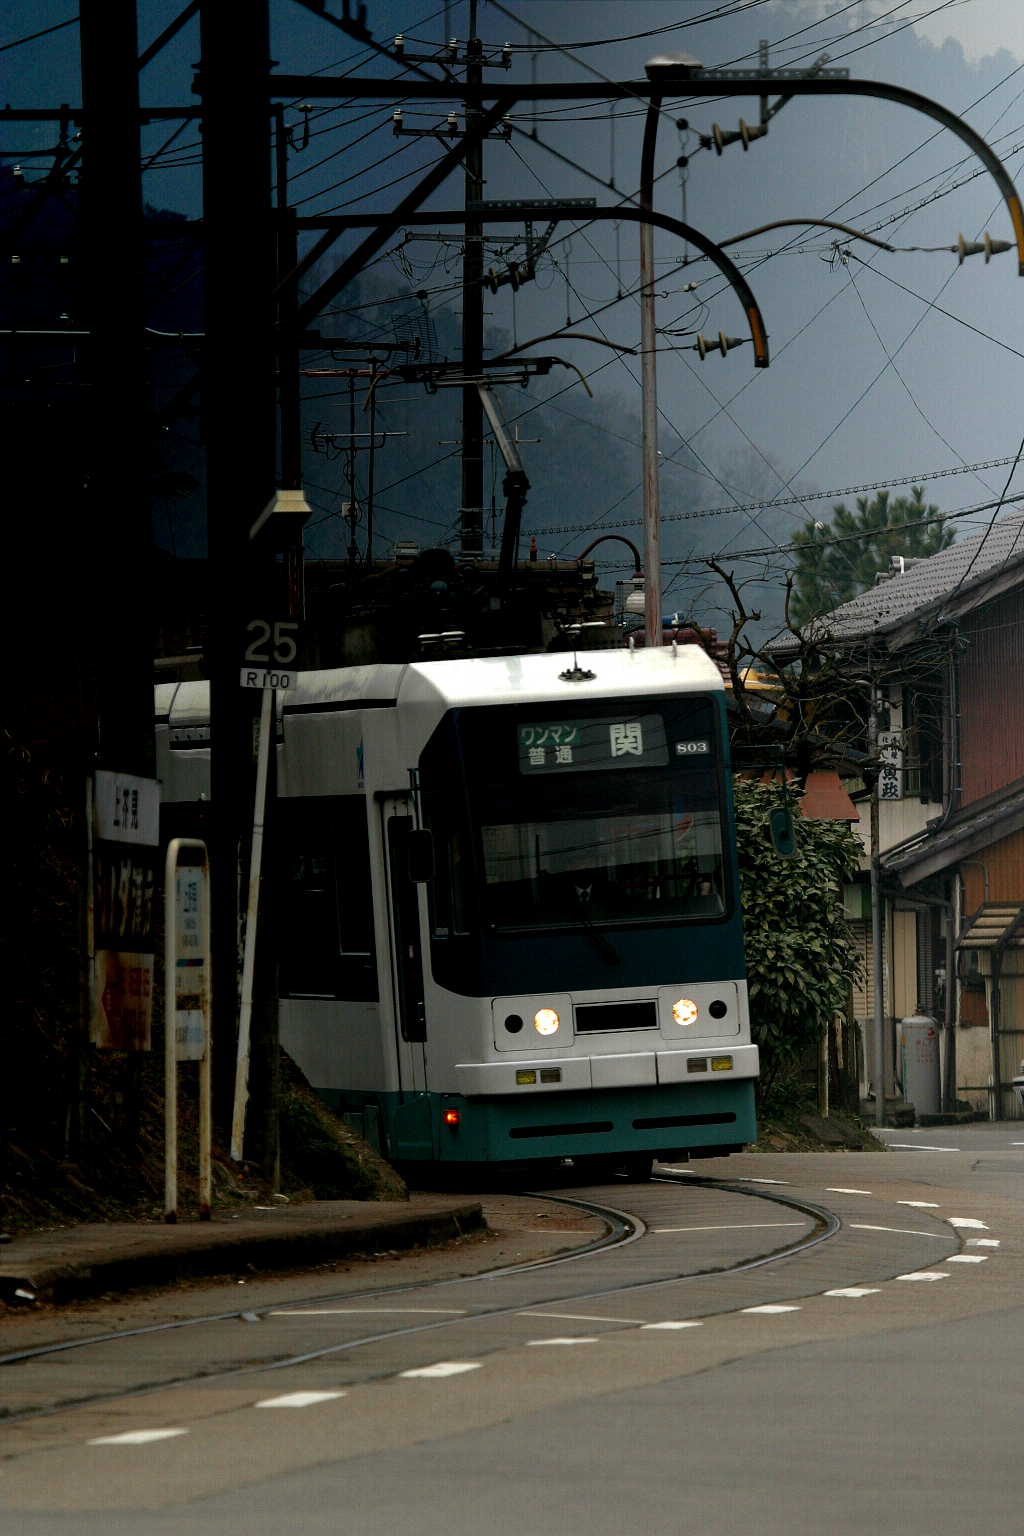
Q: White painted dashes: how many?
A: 15